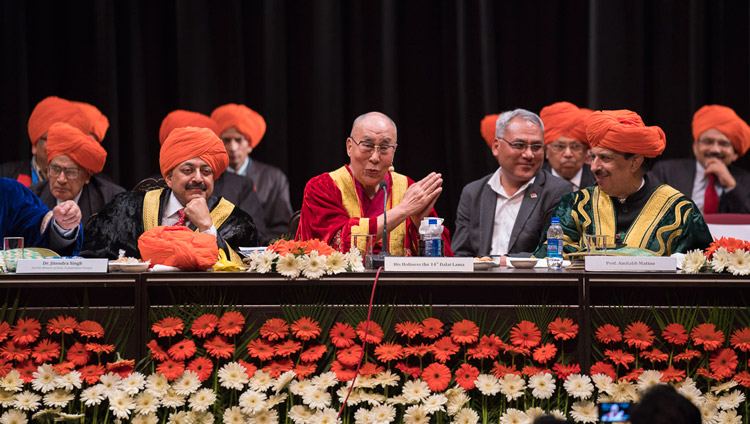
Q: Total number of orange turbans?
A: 12